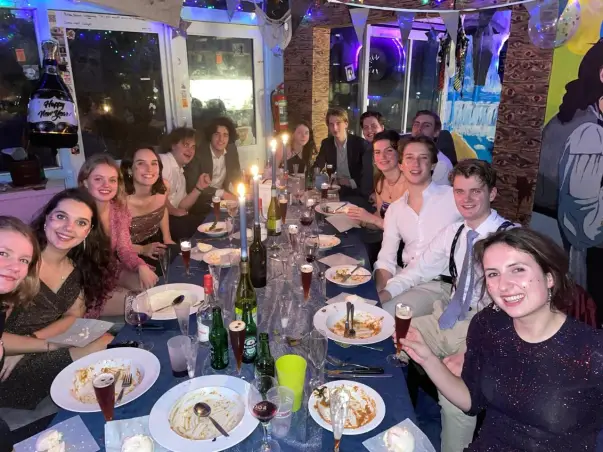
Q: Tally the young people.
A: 14